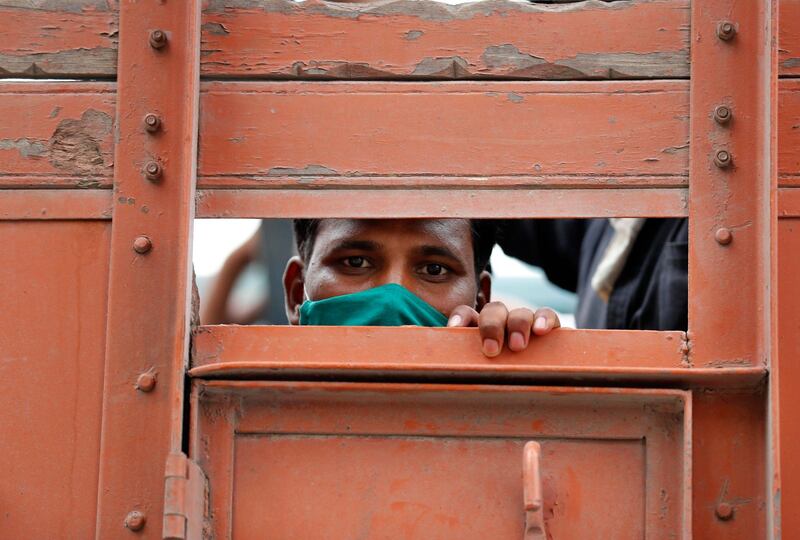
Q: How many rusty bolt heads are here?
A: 11